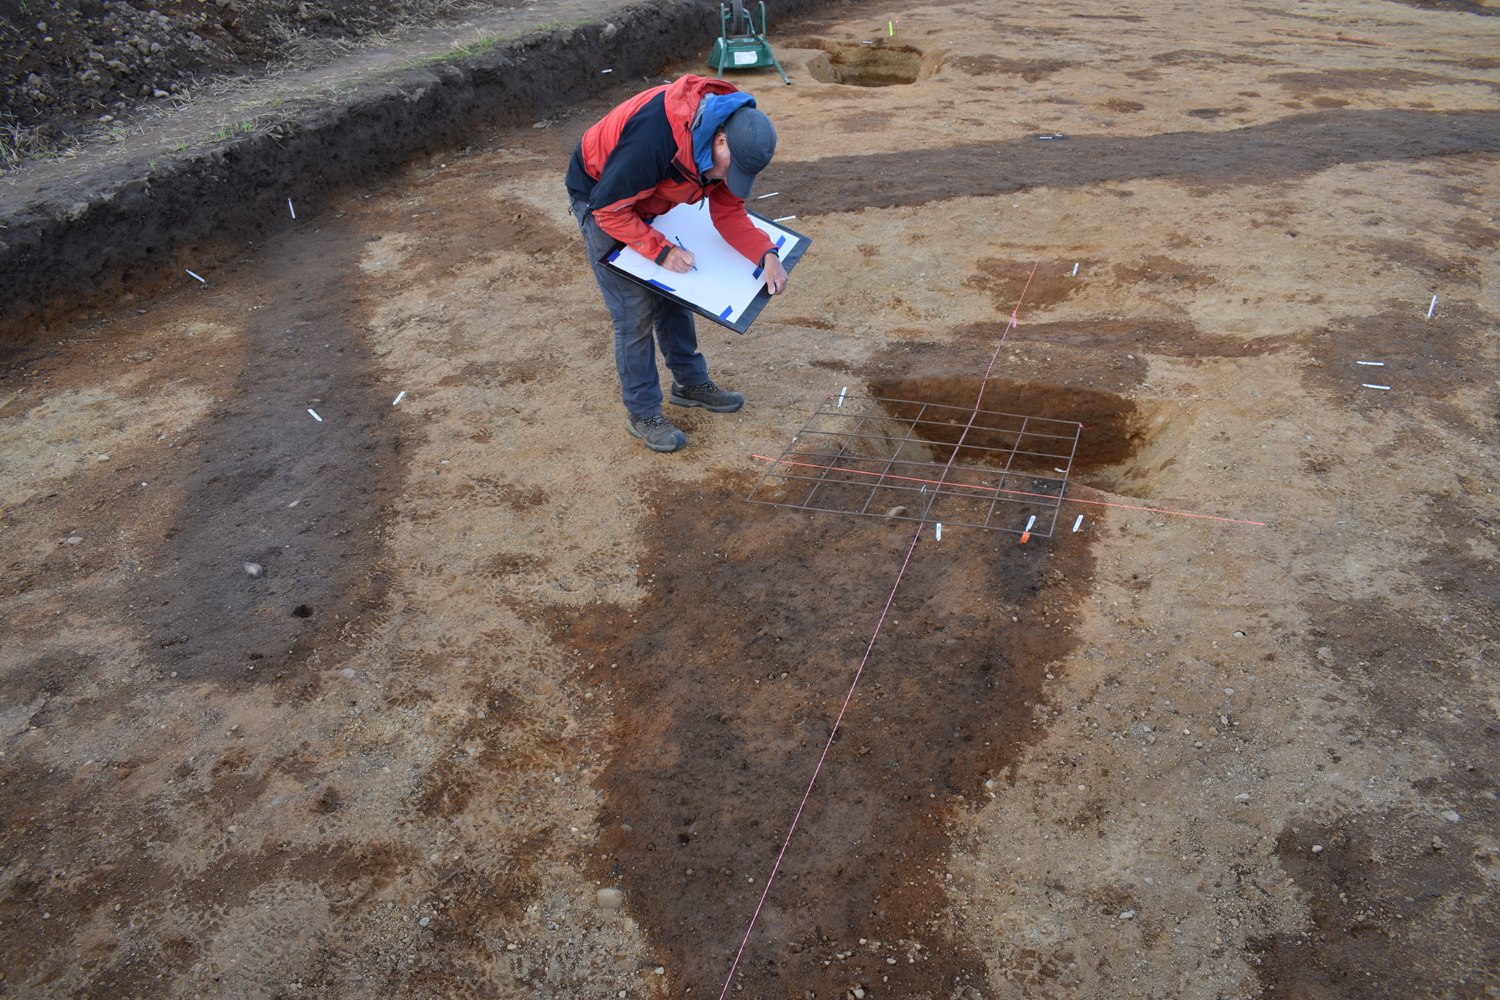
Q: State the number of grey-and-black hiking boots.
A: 2